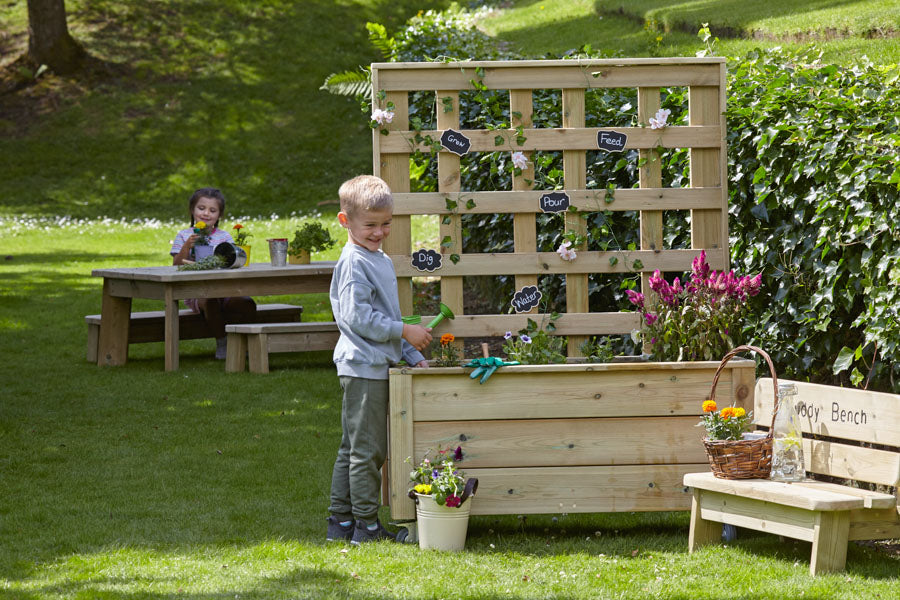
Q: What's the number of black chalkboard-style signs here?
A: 5